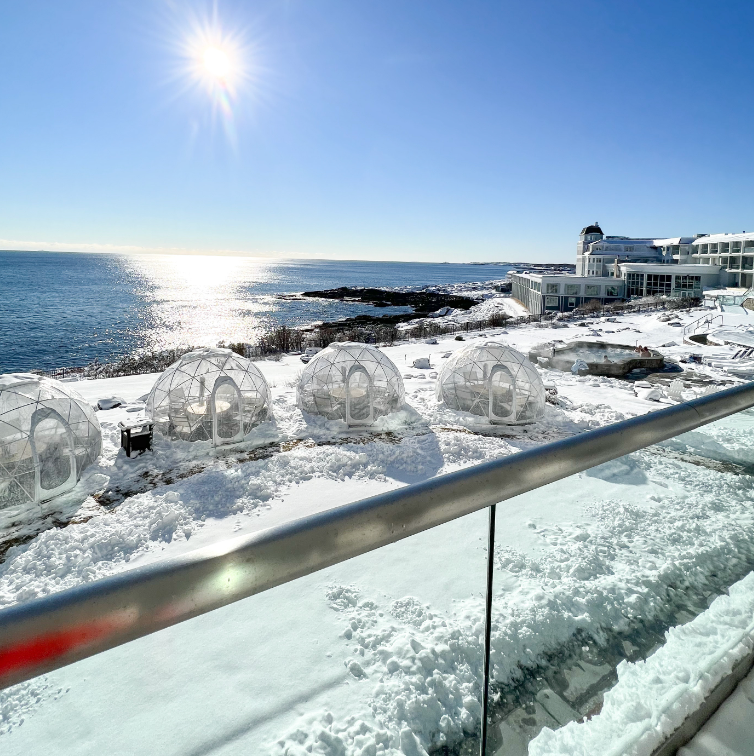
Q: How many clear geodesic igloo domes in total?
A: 4